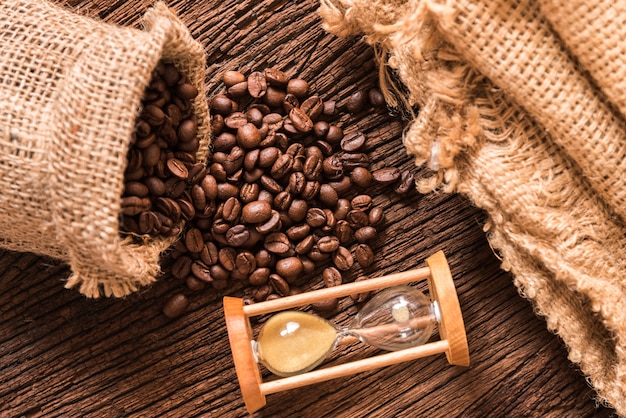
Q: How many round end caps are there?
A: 2